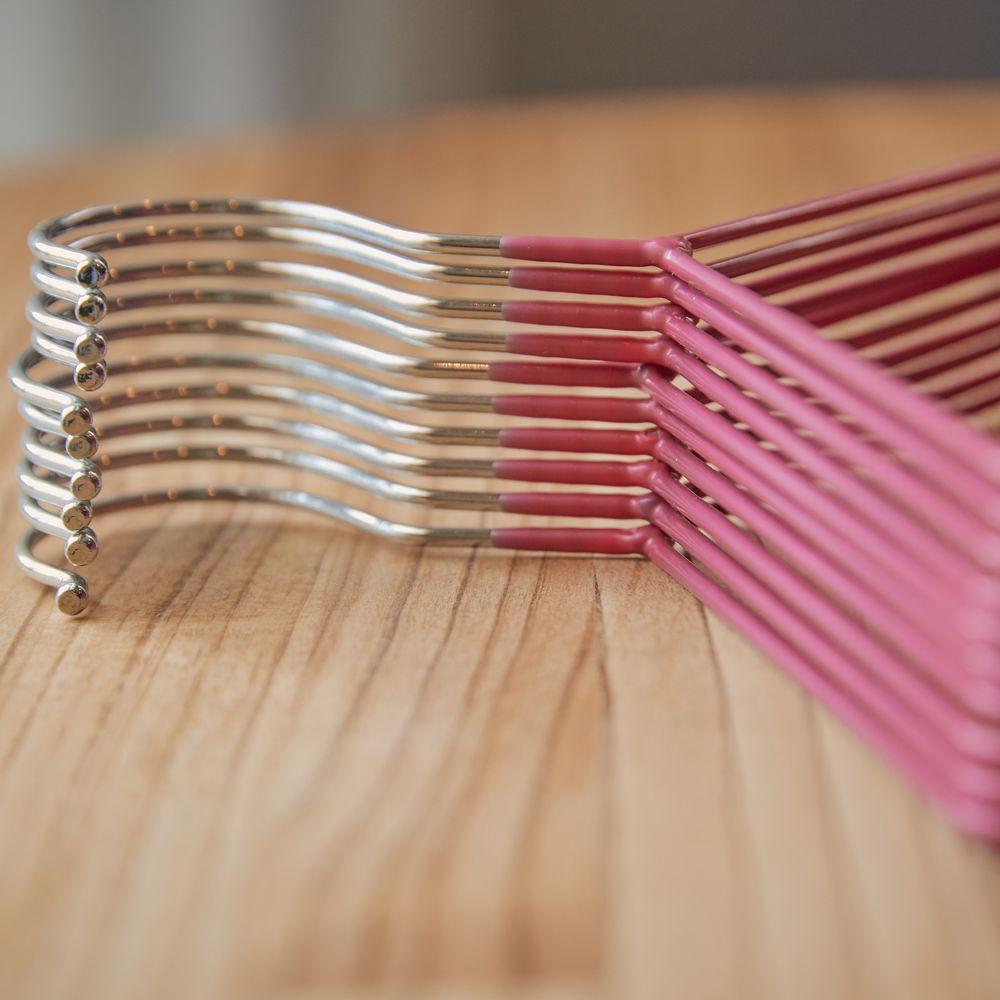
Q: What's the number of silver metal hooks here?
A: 10